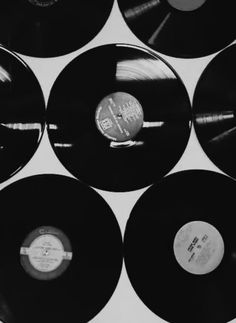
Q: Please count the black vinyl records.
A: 7